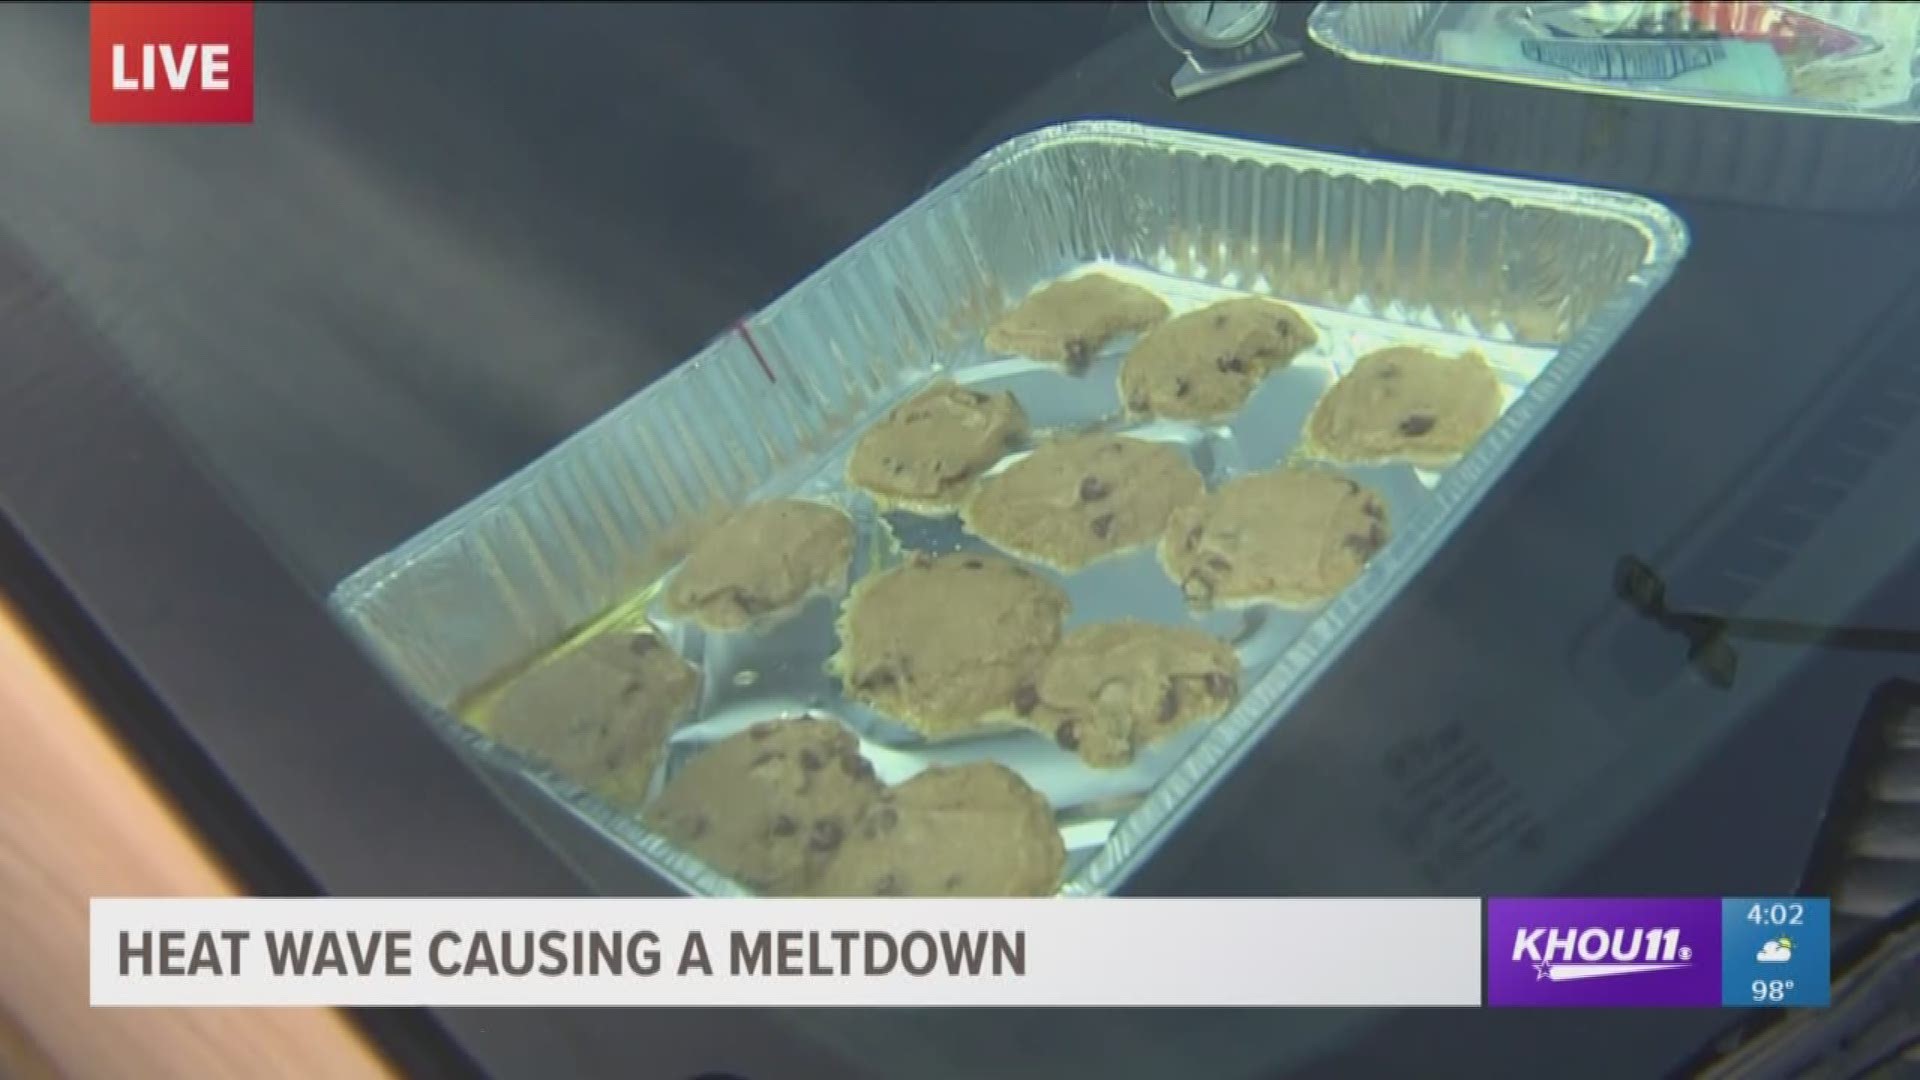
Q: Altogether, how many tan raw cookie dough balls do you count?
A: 12